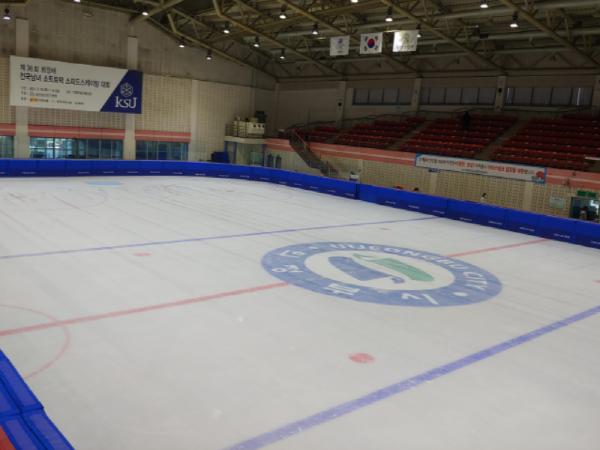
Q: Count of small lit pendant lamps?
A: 15